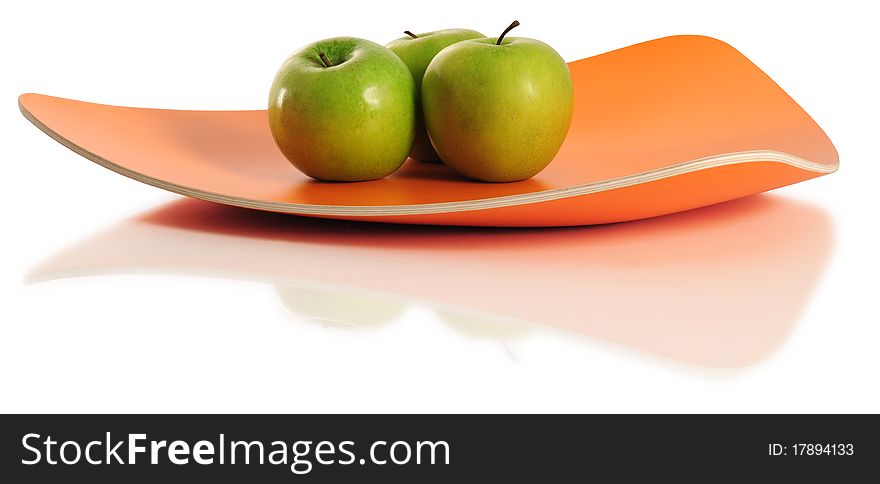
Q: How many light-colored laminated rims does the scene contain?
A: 1